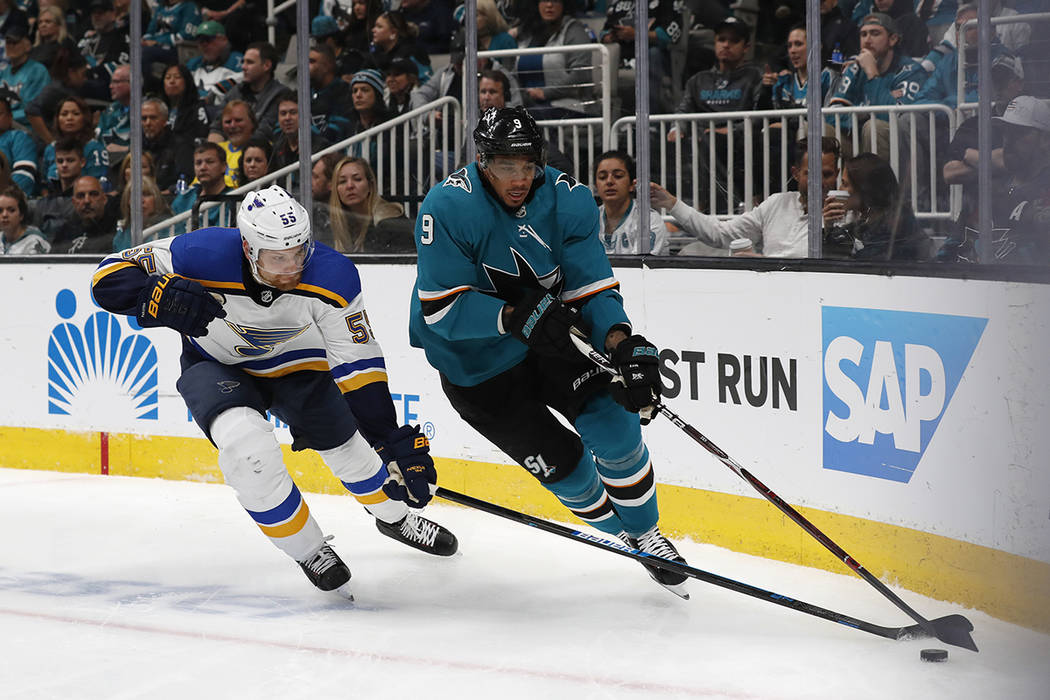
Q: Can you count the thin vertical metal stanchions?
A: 6